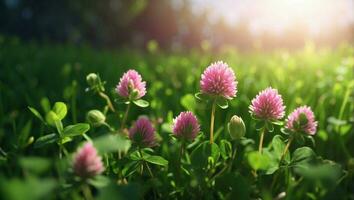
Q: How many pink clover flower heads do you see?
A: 7